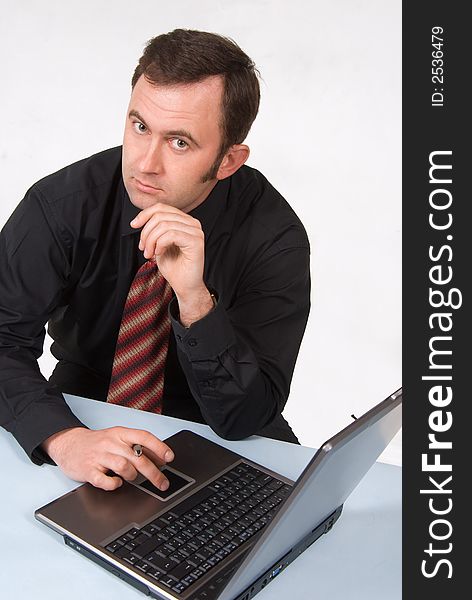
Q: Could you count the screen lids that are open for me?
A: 1